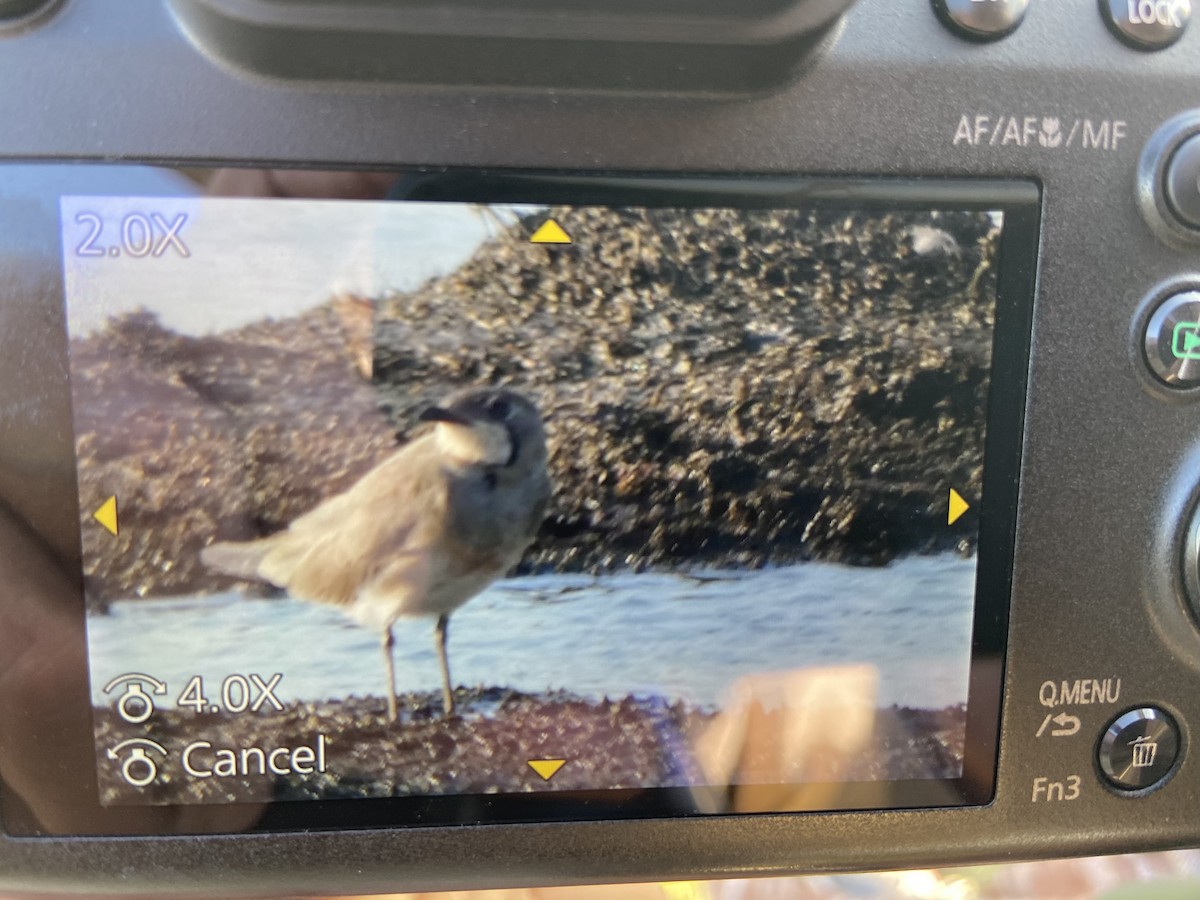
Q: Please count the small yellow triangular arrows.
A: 4